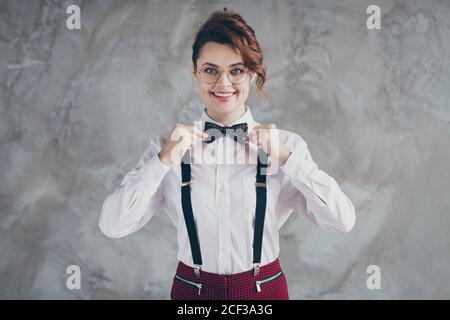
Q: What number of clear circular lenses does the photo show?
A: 2